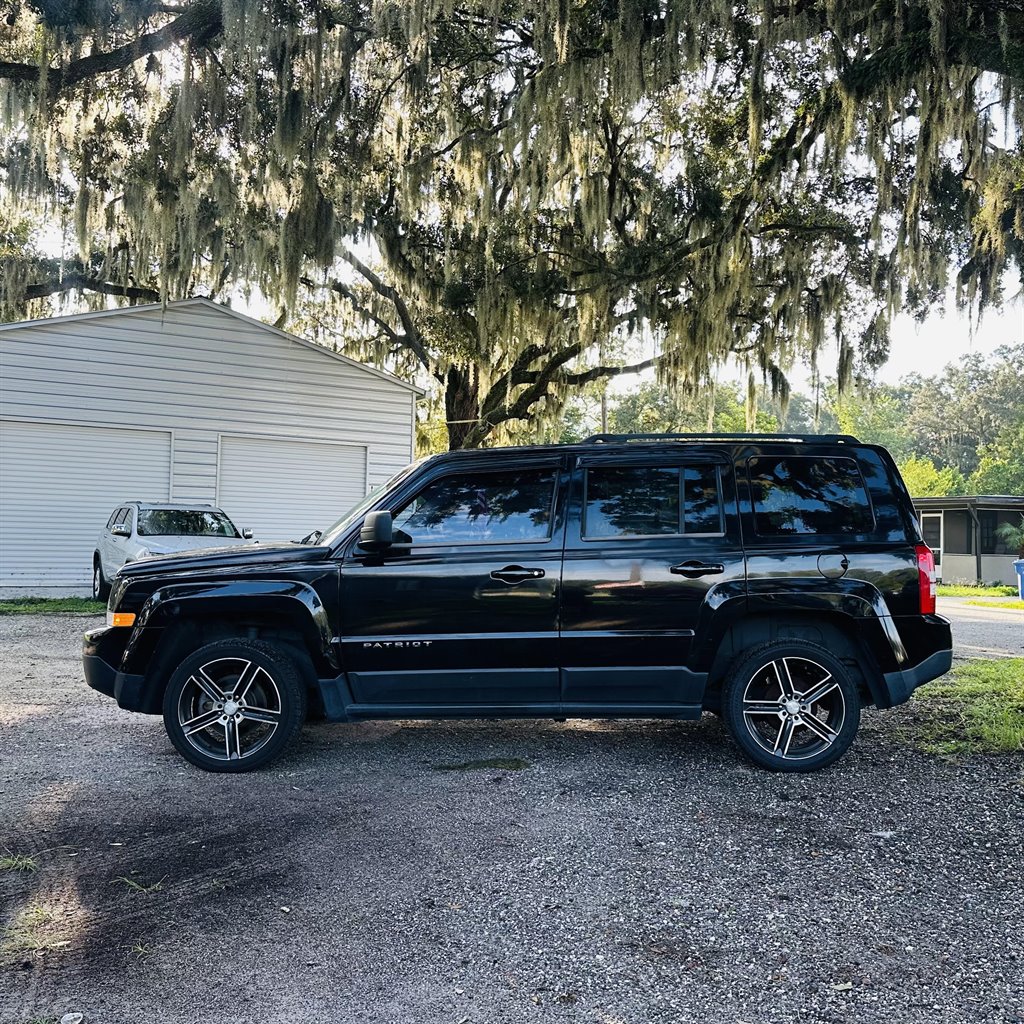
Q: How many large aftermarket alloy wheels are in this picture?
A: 2